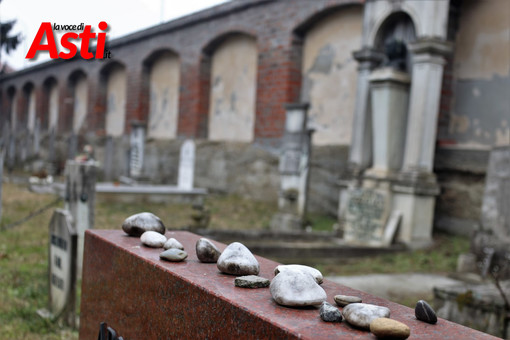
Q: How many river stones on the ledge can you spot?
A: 14